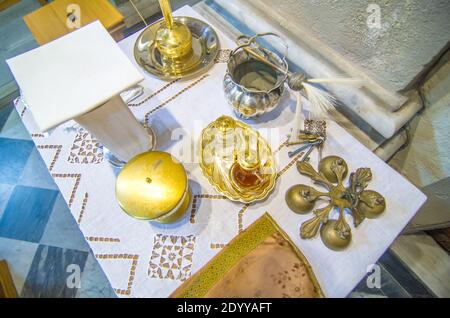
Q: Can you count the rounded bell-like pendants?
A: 4